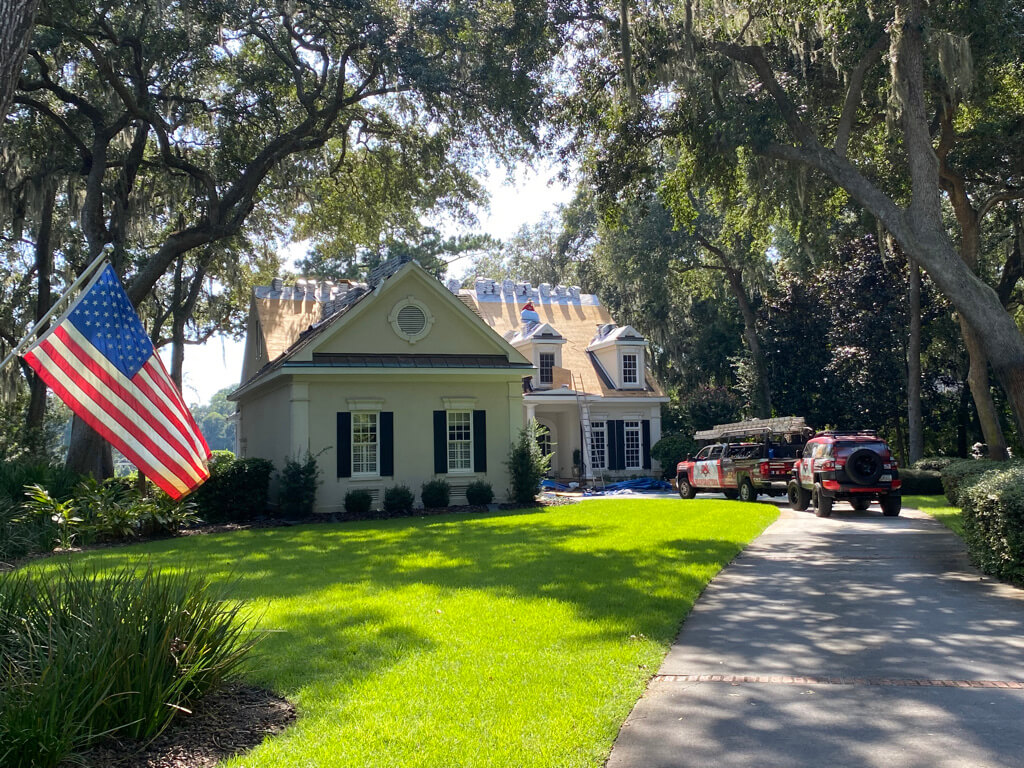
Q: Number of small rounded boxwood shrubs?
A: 4